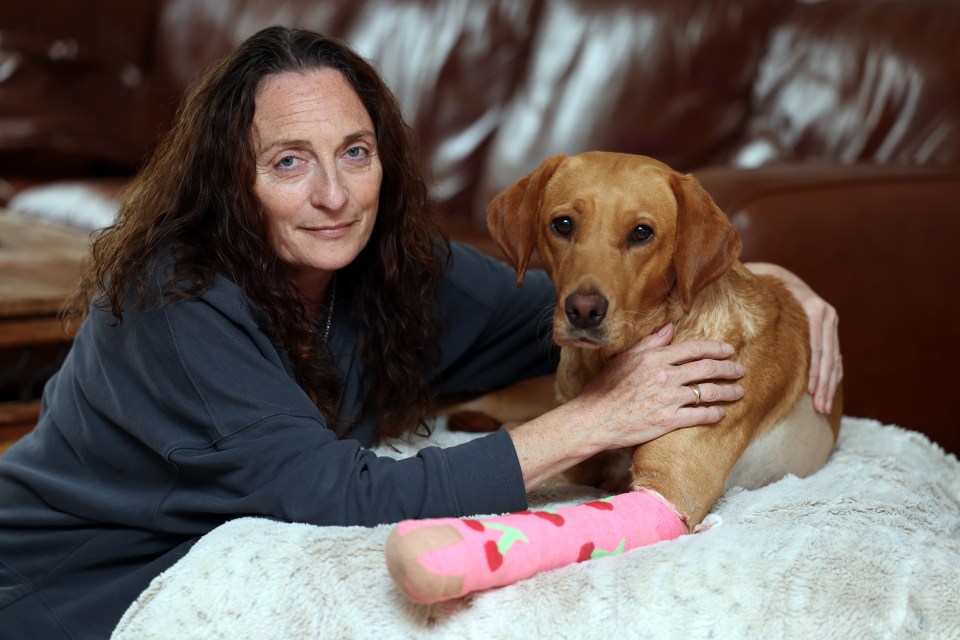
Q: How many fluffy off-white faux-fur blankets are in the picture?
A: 1